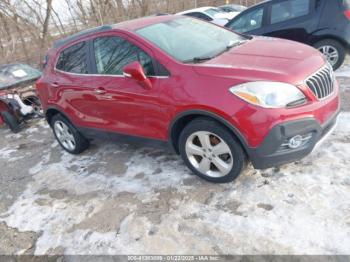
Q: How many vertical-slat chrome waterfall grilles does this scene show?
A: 1